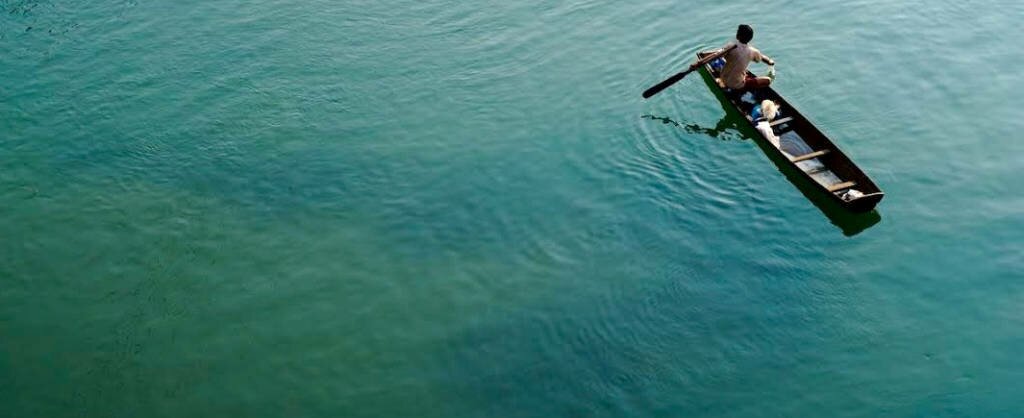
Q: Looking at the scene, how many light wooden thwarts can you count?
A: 3